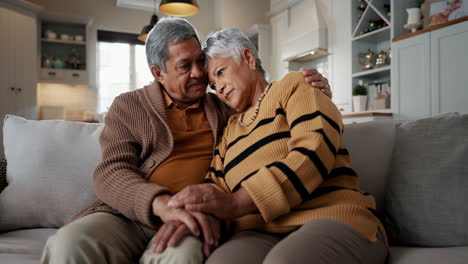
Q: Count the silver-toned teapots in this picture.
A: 2